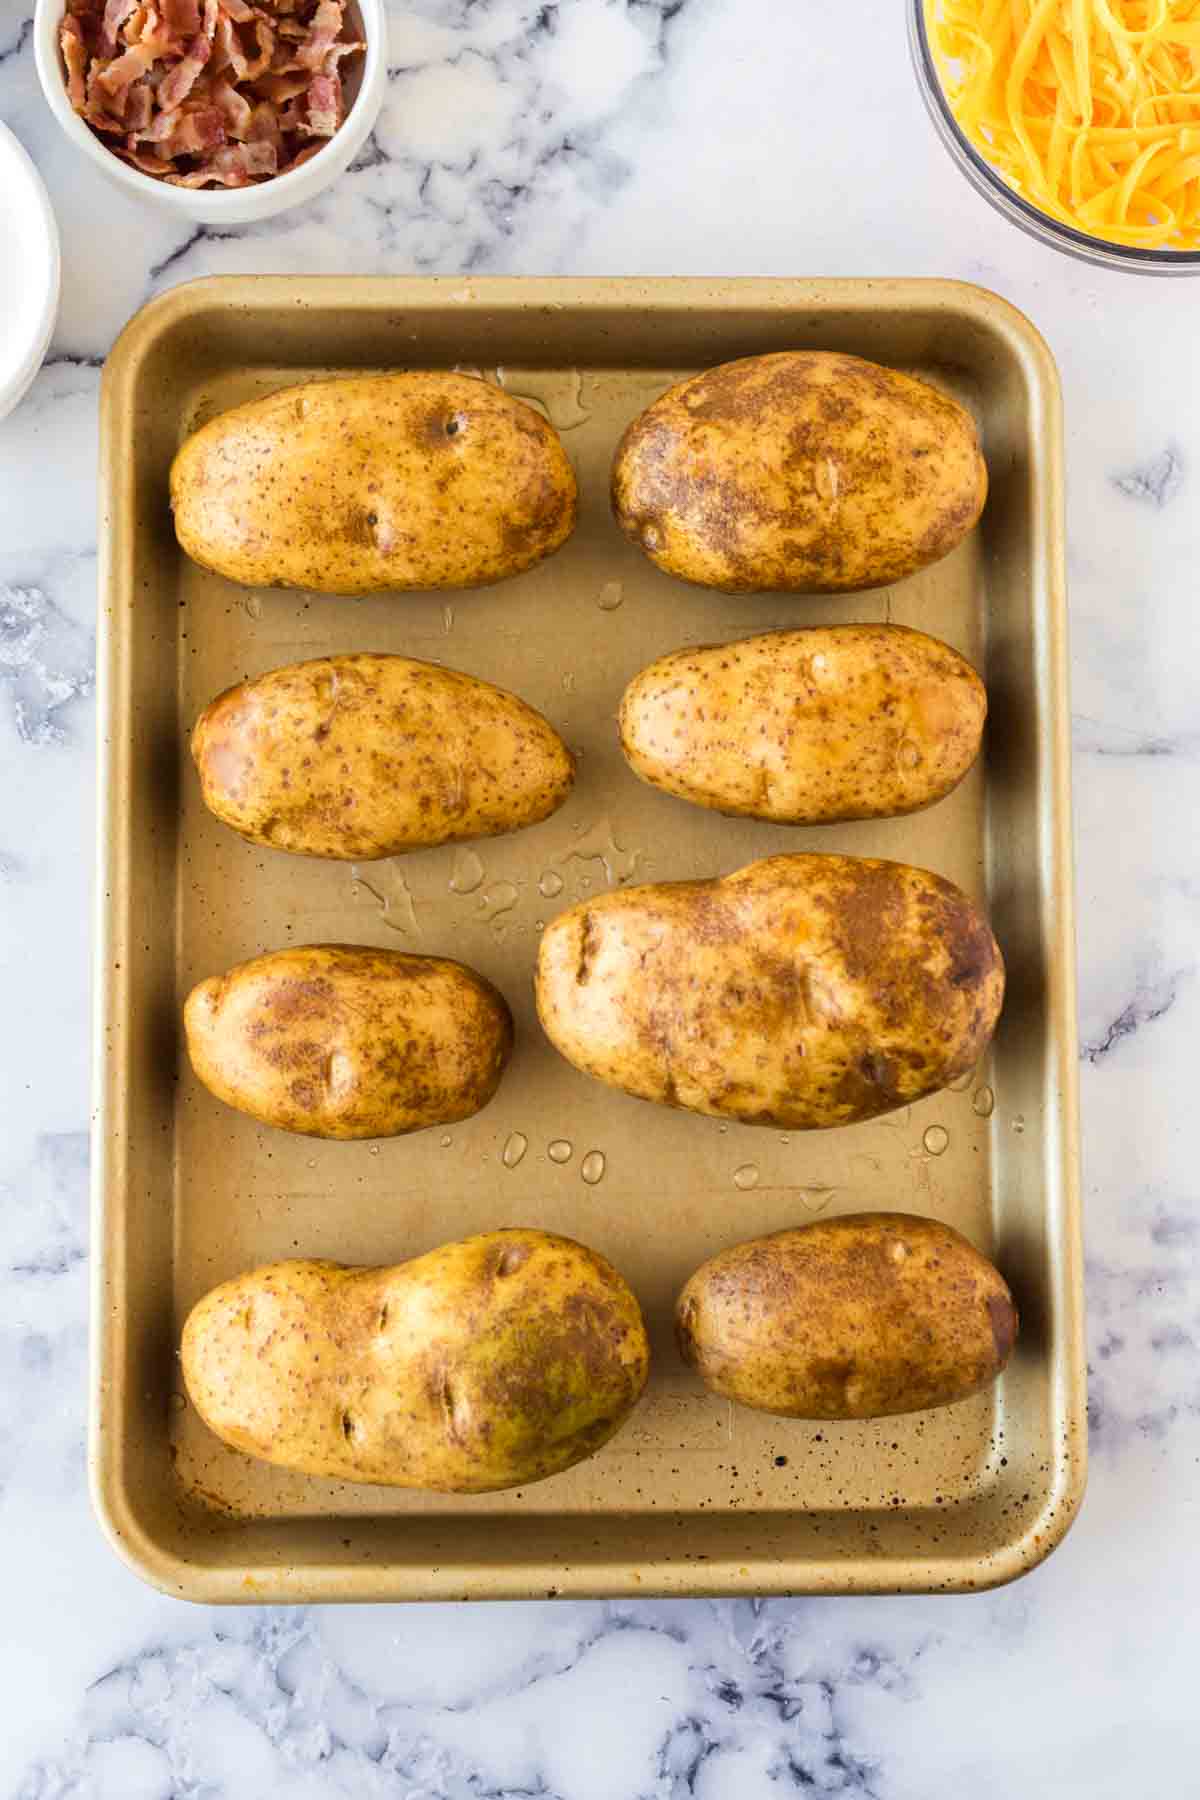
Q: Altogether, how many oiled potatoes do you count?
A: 8